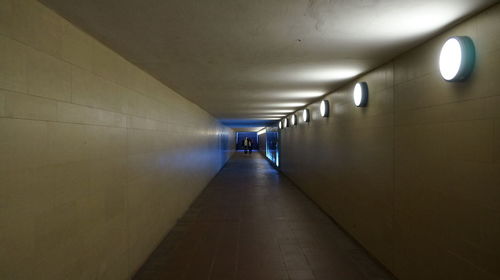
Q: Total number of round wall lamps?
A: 7